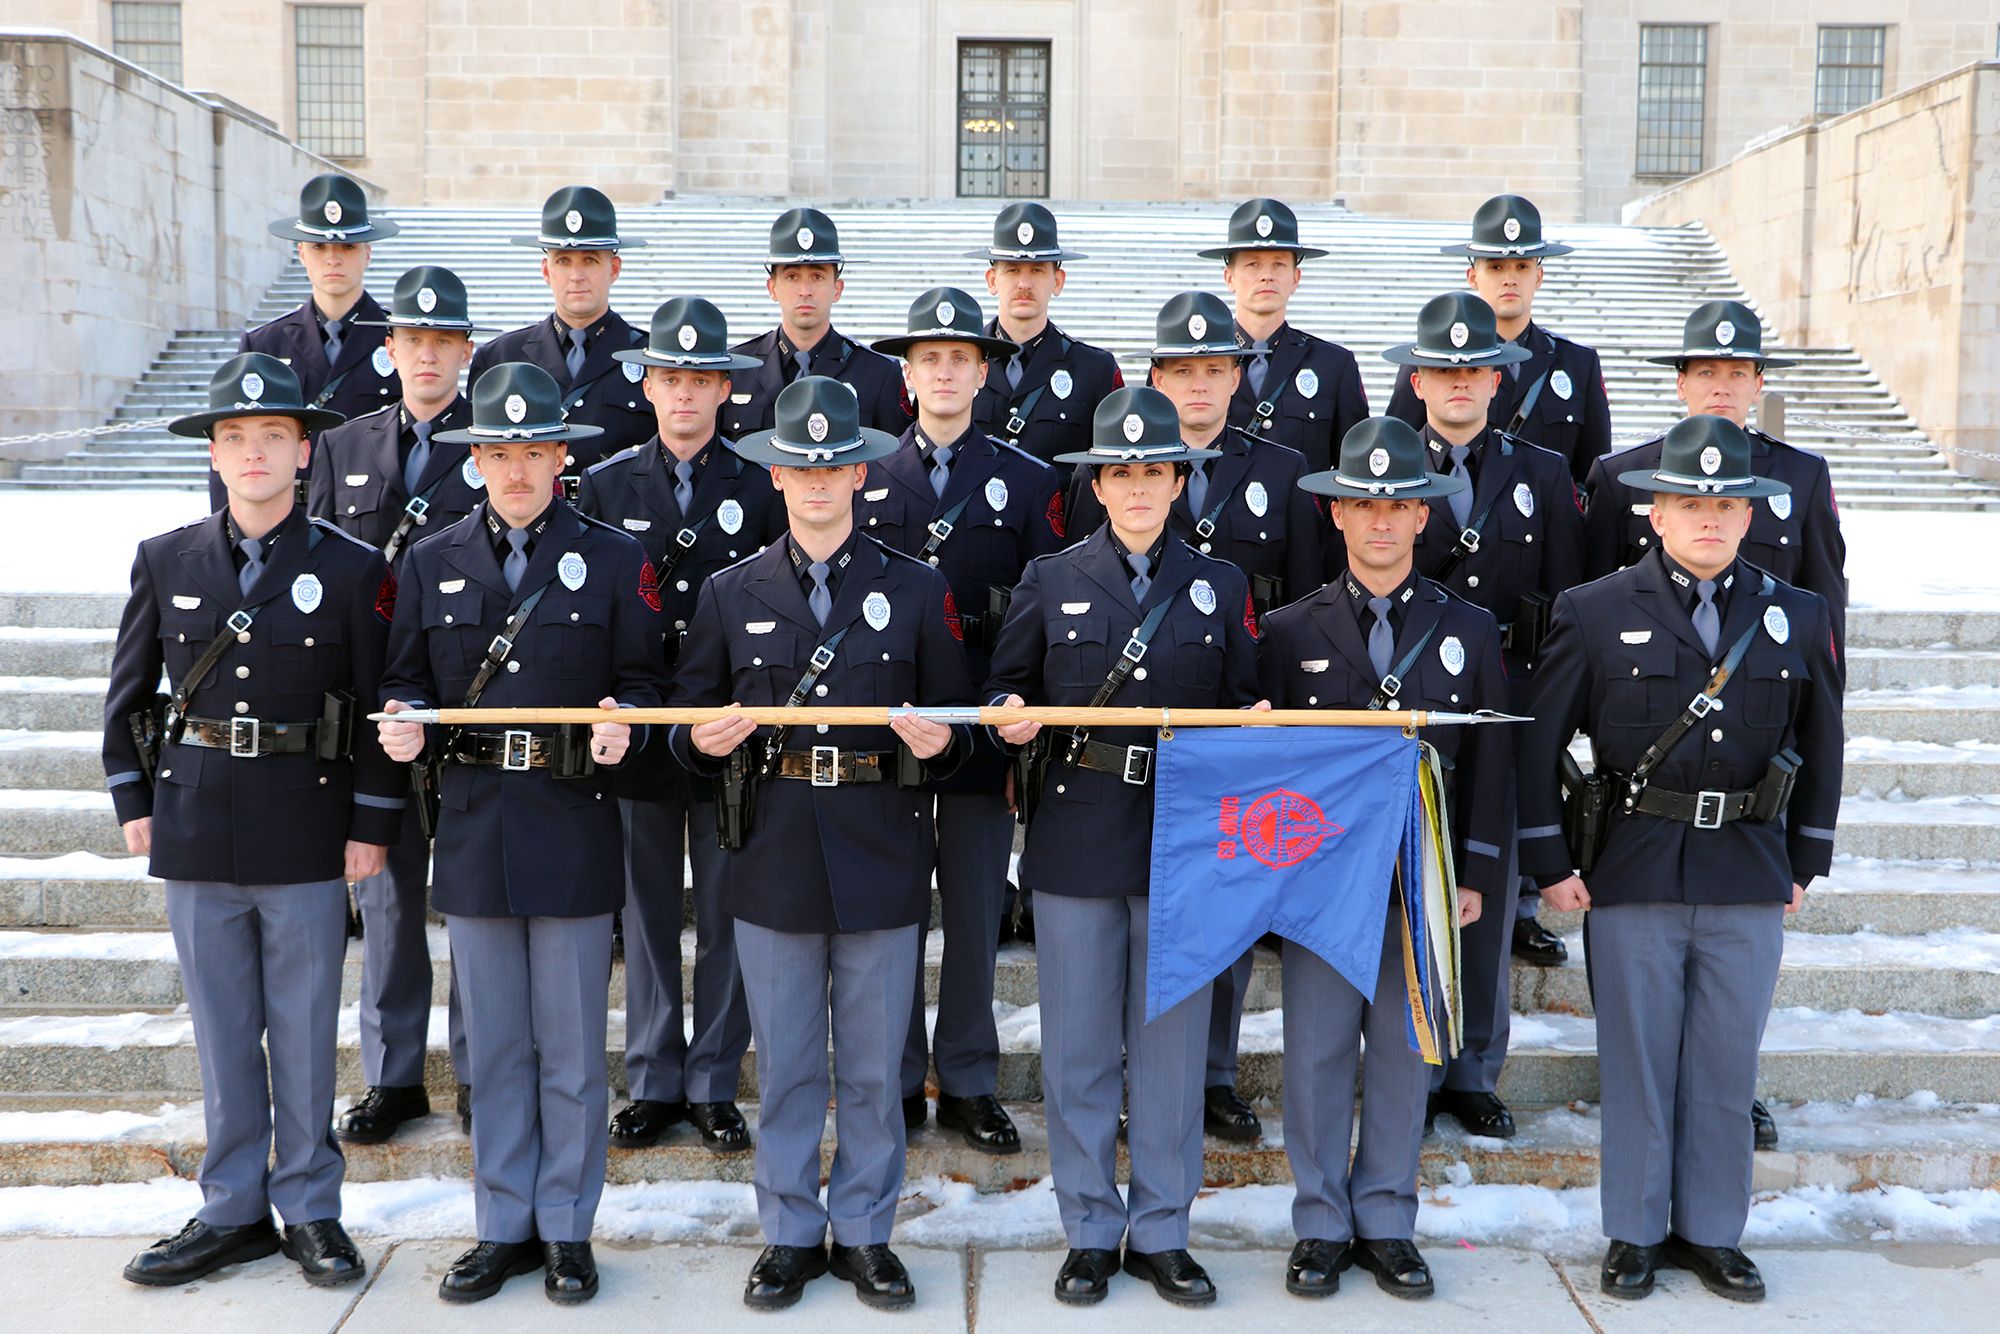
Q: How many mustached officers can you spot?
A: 2